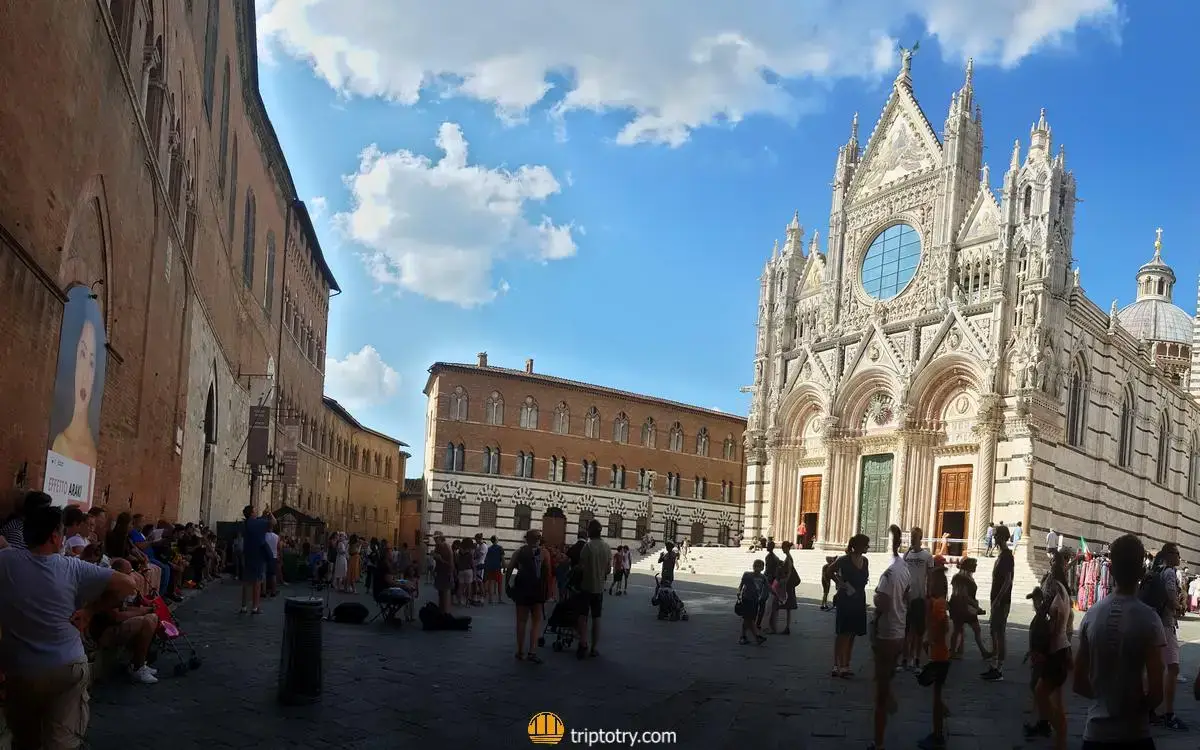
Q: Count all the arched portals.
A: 3